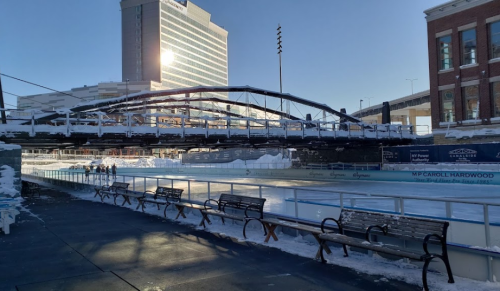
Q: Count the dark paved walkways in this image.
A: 1